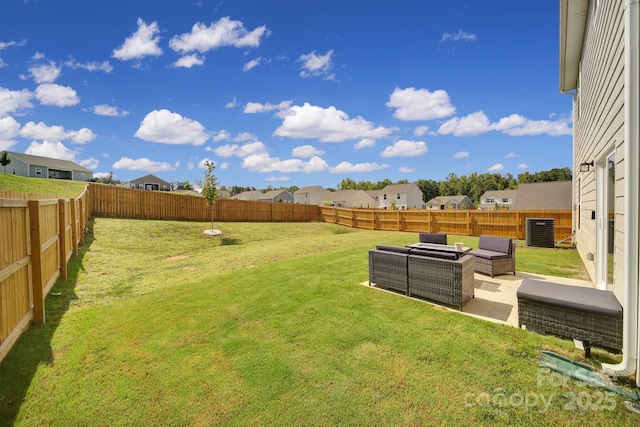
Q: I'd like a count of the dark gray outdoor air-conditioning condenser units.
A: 1